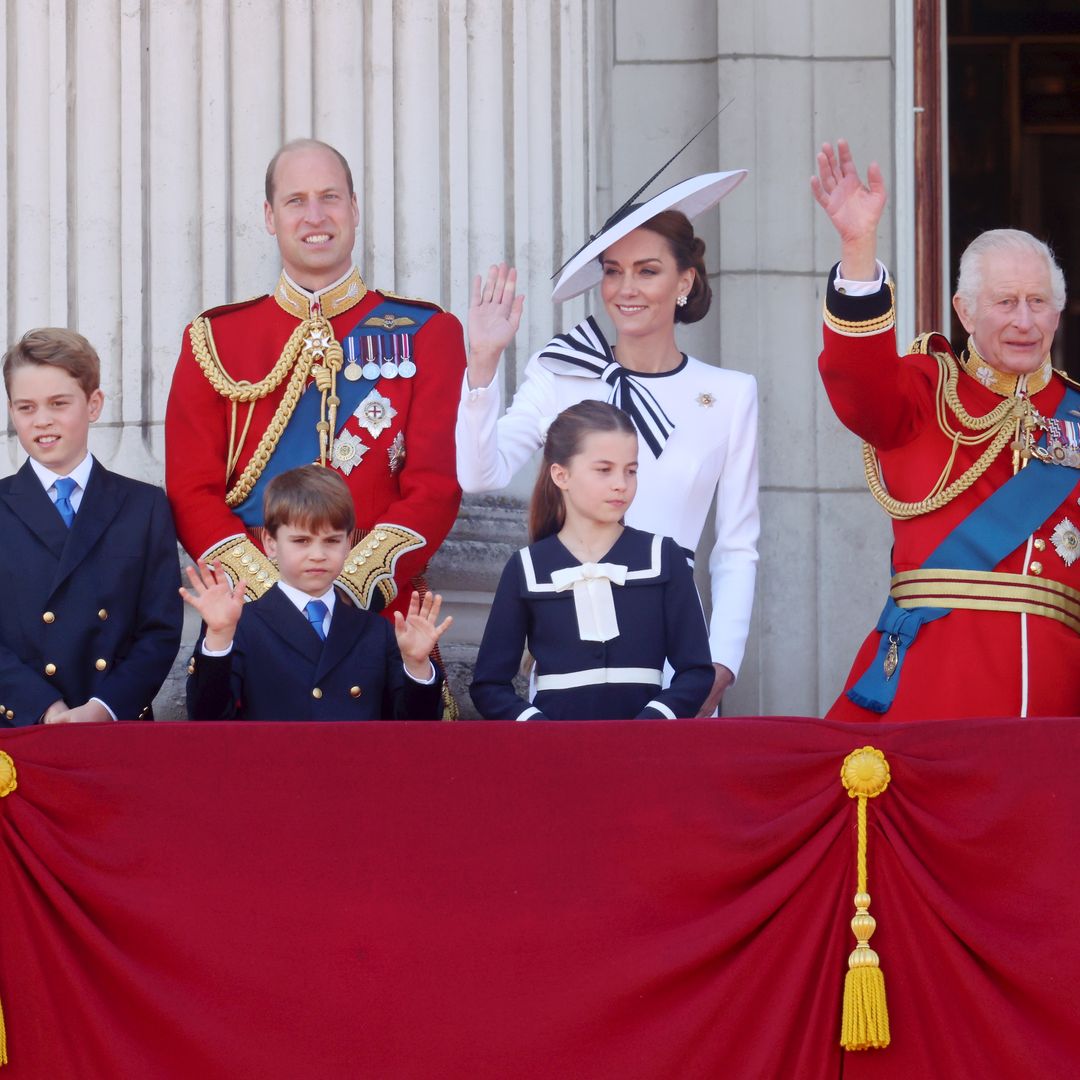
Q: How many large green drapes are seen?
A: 0